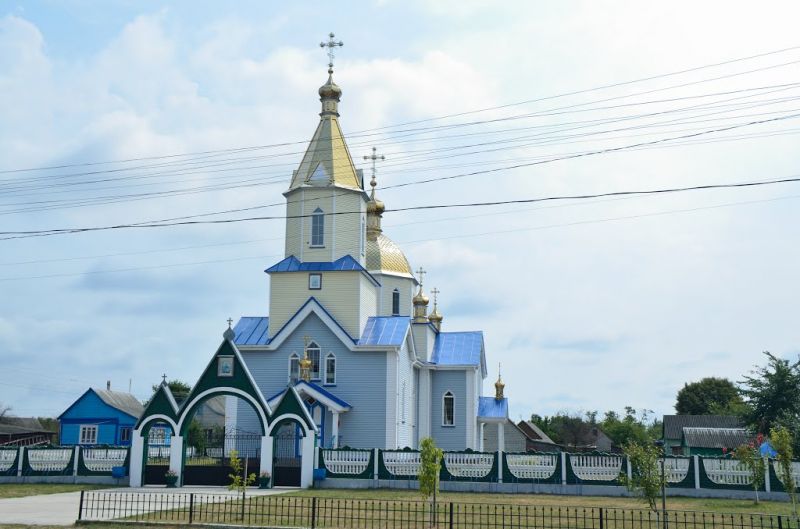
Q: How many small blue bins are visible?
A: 2